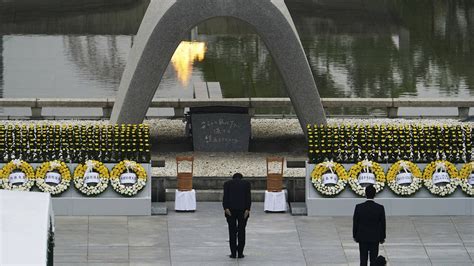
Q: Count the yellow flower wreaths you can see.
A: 9